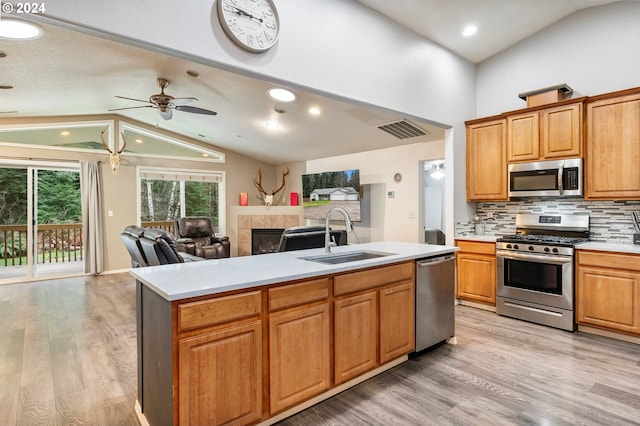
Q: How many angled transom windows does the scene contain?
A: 2